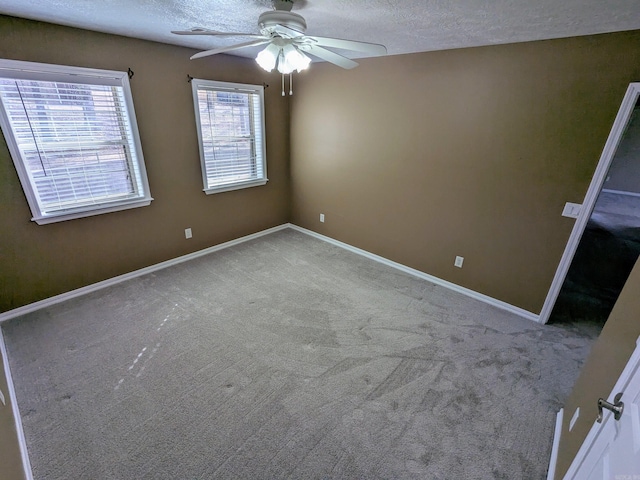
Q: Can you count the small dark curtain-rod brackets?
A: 3